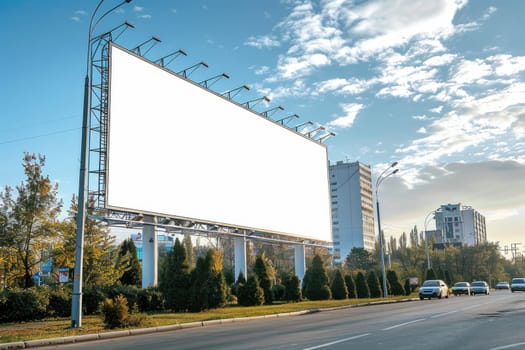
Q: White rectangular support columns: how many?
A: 3